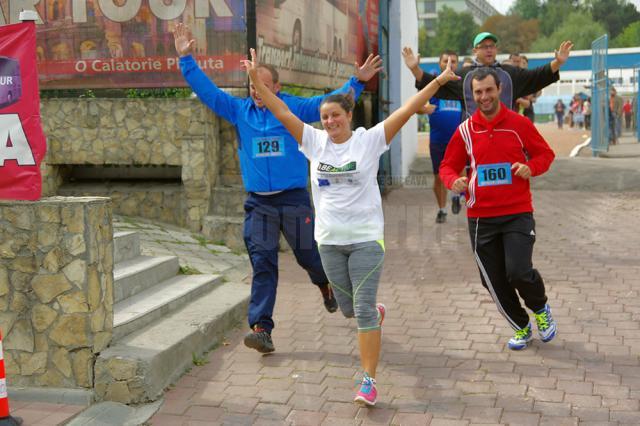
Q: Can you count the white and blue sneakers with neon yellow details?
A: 2